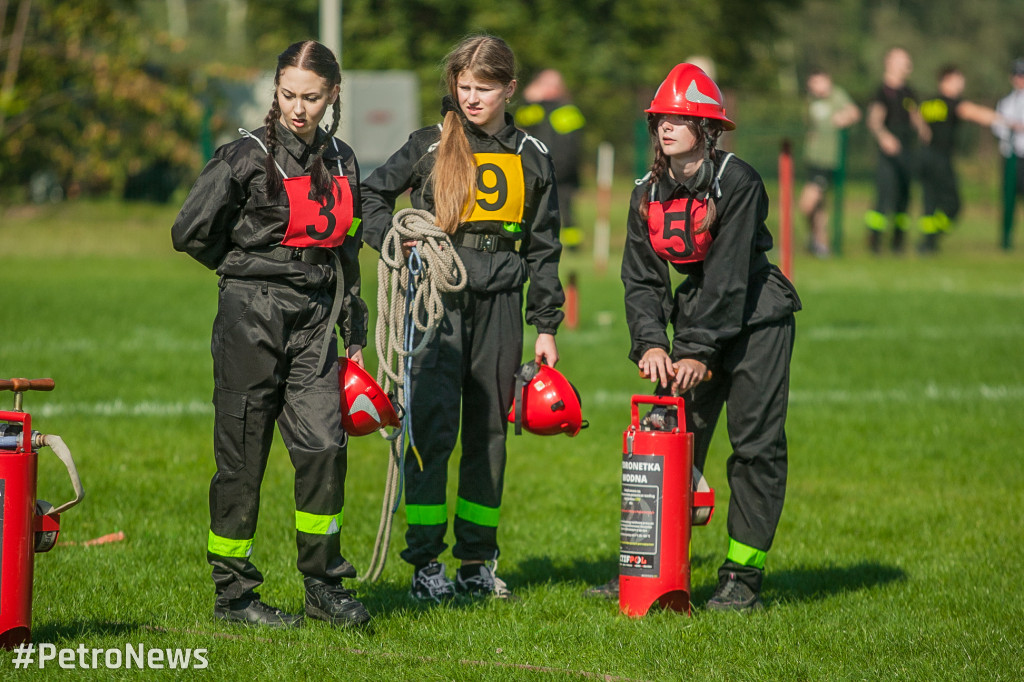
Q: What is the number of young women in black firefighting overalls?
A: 3